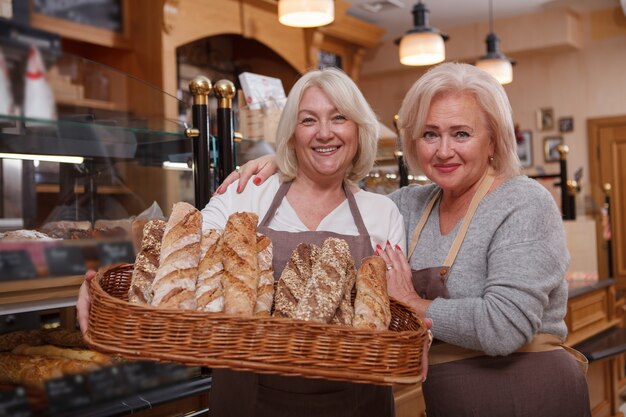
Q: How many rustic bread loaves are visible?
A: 9